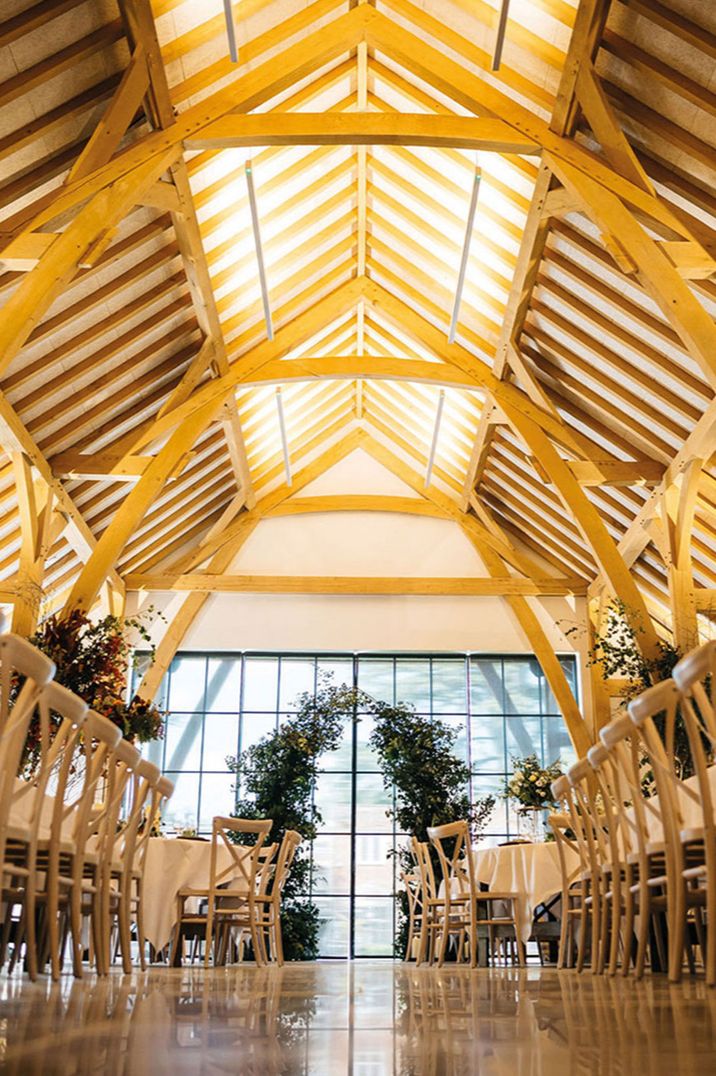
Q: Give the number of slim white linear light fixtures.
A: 6